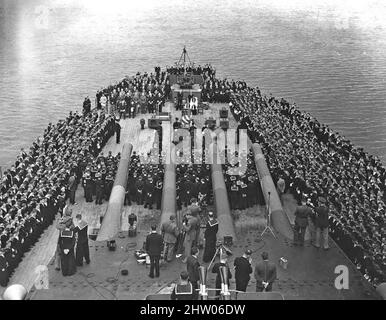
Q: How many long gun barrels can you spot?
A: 4